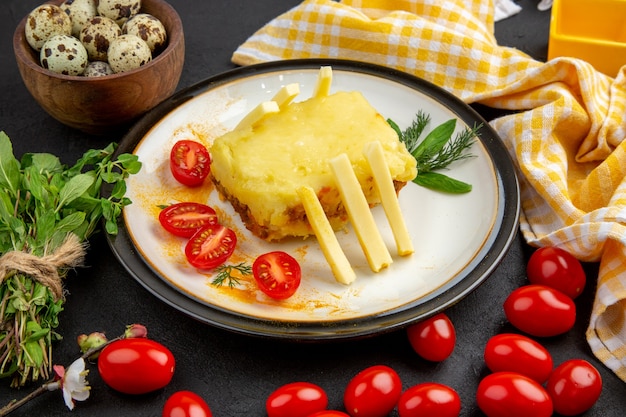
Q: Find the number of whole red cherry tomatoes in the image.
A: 12